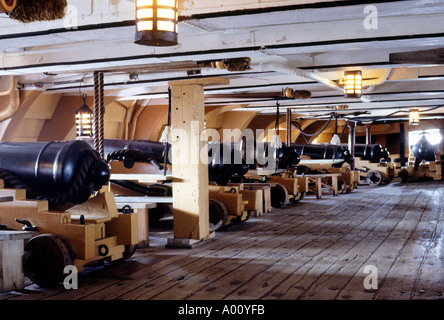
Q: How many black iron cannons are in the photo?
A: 6